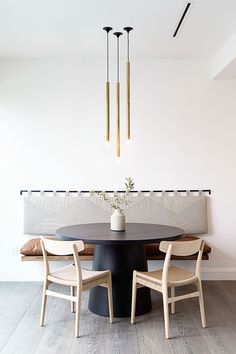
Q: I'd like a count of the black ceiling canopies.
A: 3